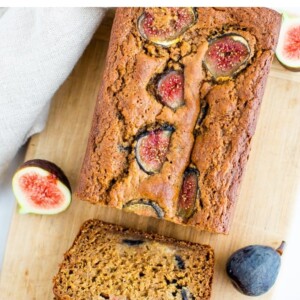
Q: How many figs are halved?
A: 2